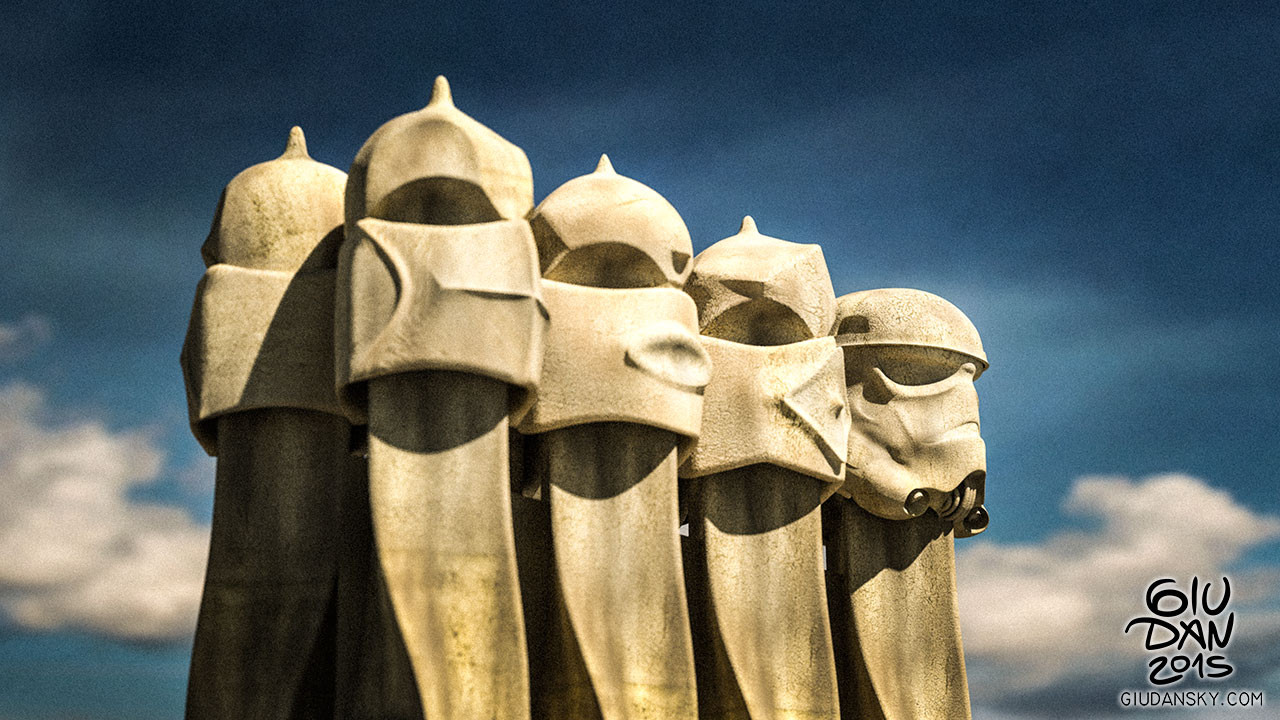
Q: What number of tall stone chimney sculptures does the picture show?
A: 5